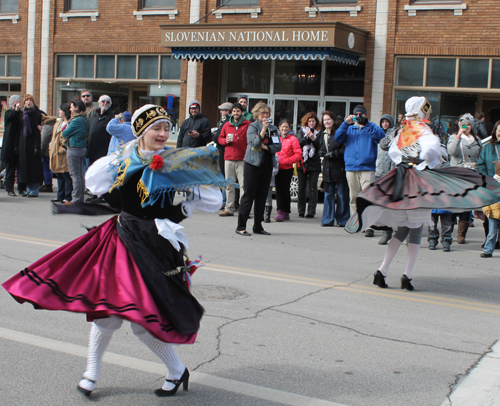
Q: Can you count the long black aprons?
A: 1